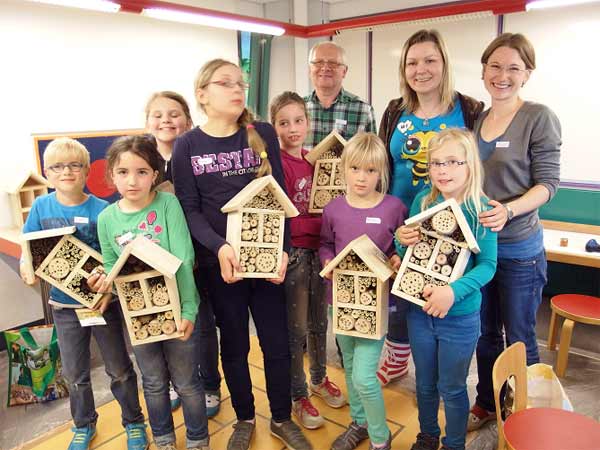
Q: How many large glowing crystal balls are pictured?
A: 0